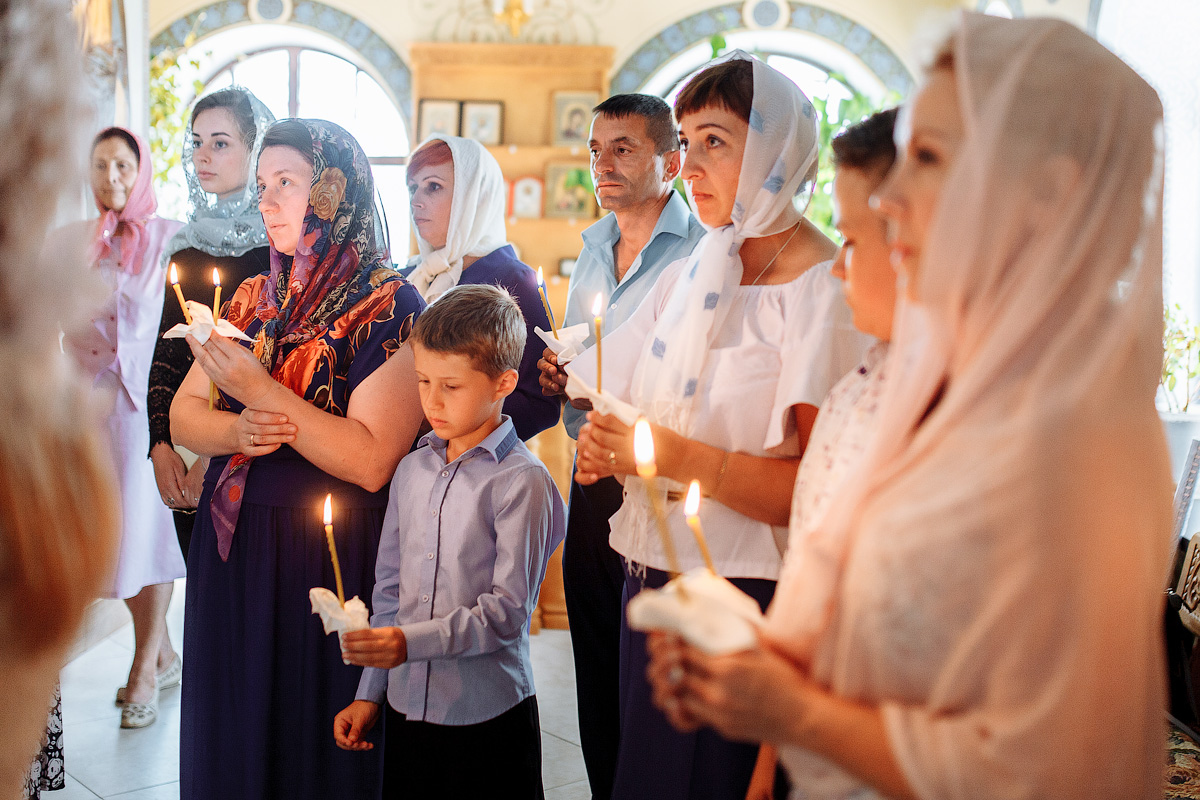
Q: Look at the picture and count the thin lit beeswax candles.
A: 7